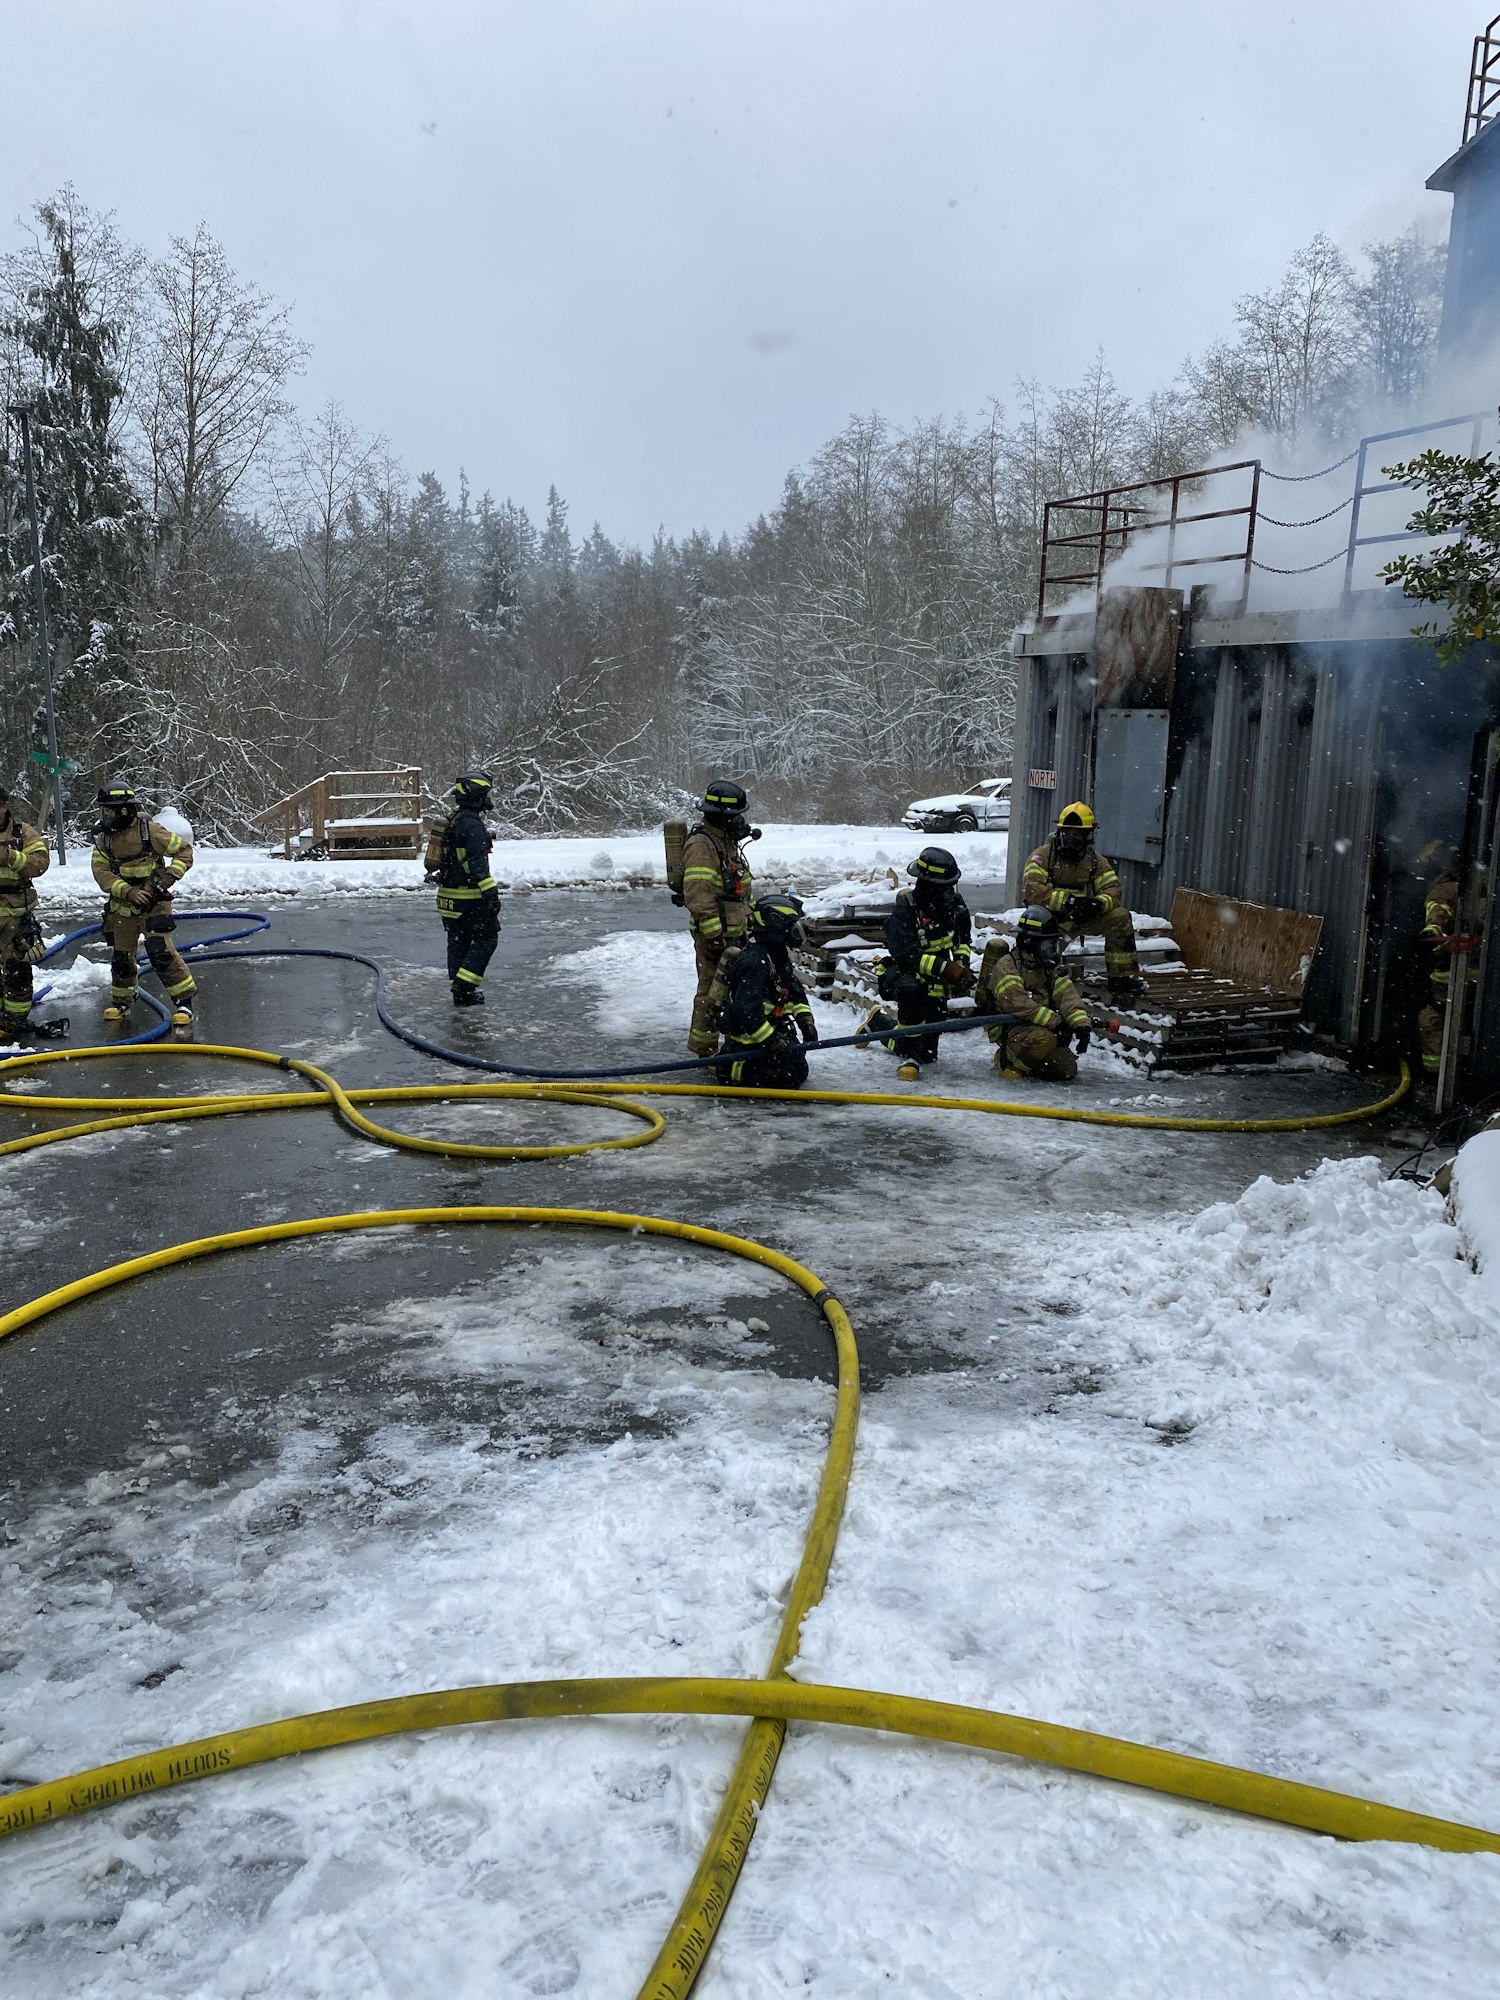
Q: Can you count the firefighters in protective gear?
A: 9